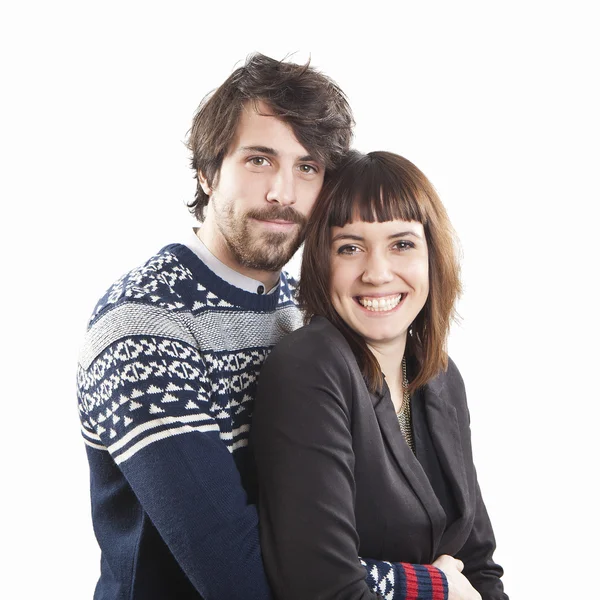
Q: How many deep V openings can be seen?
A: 1